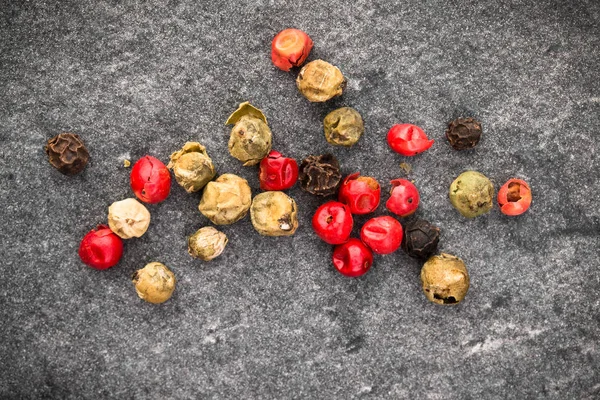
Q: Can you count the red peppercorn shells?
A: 11